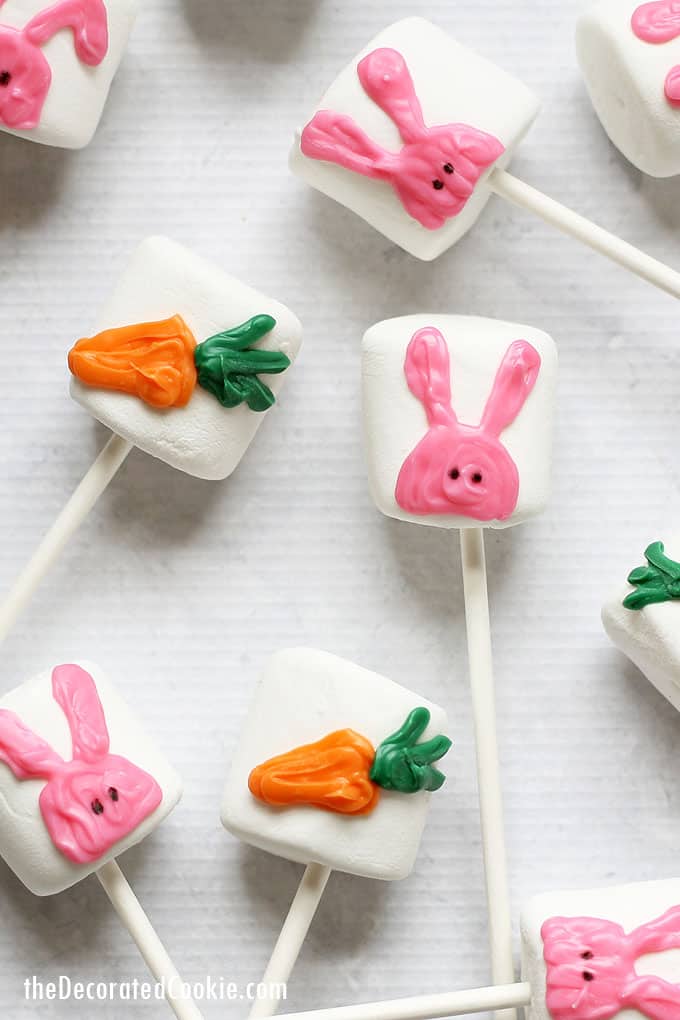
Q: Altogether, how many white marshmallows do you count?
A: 9